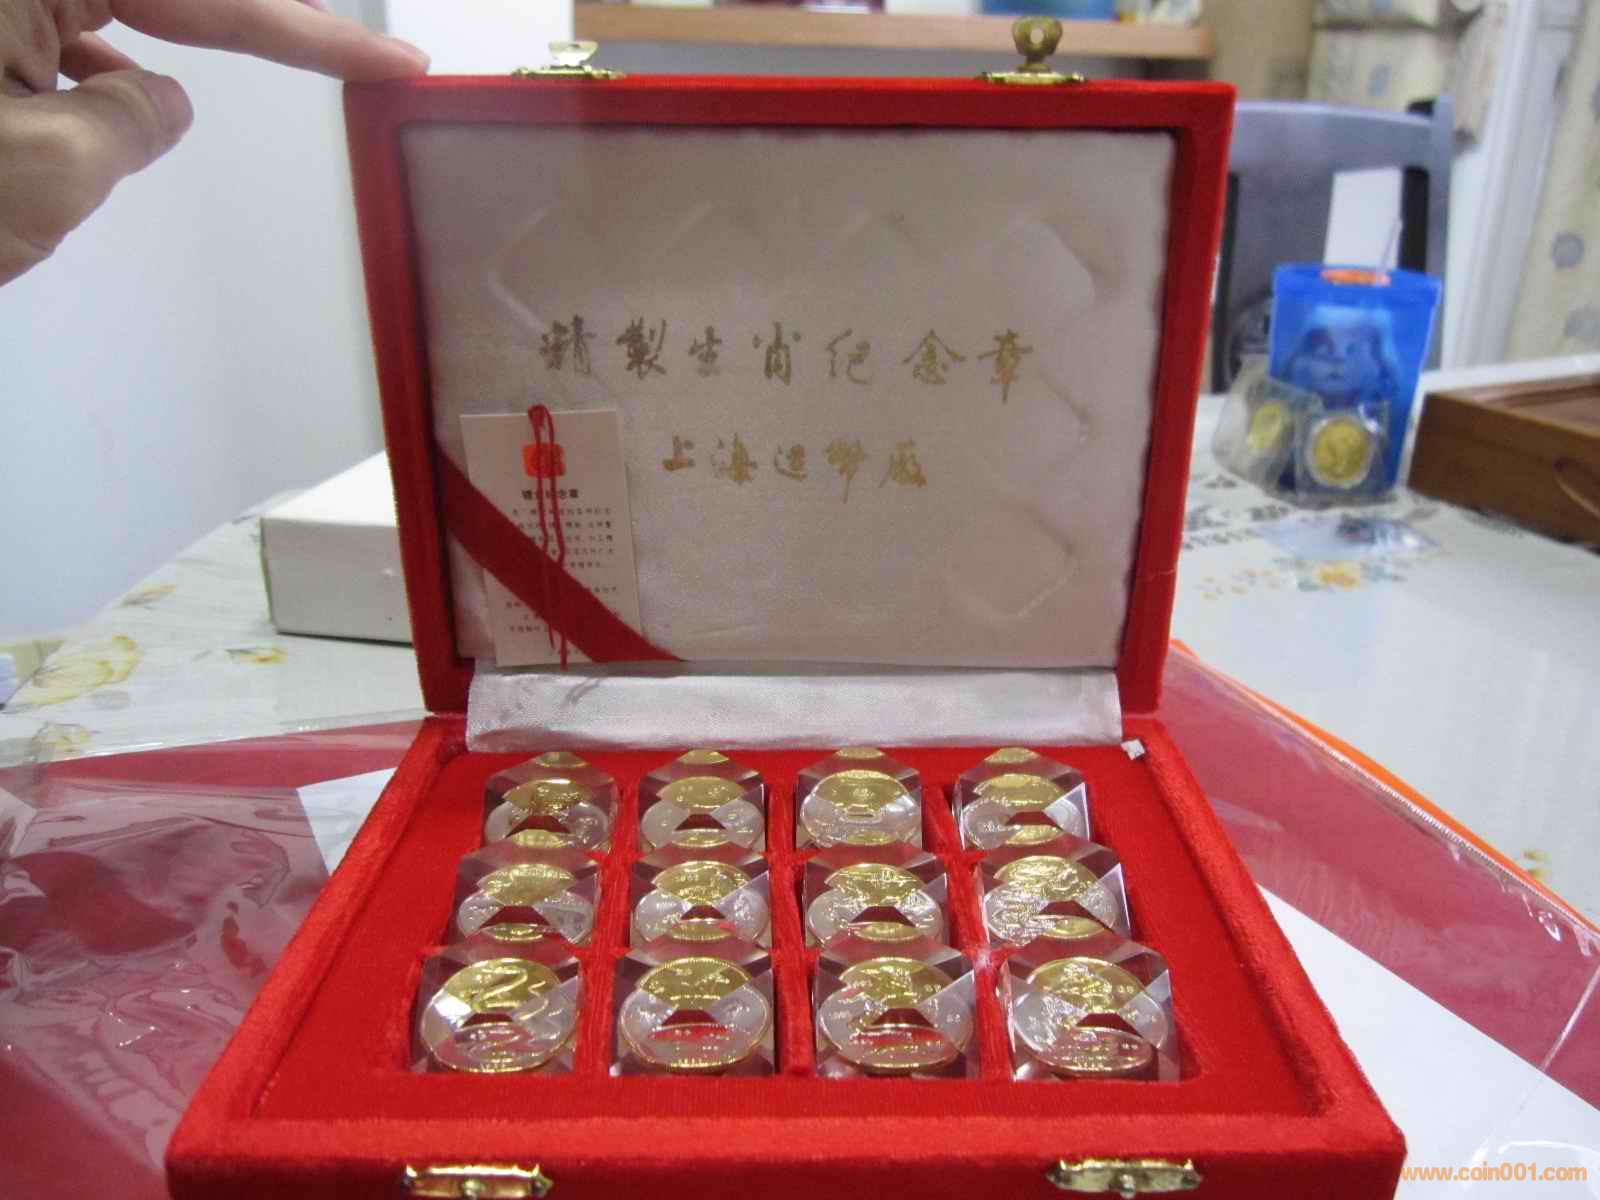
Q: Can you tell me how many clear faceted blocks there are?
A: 12